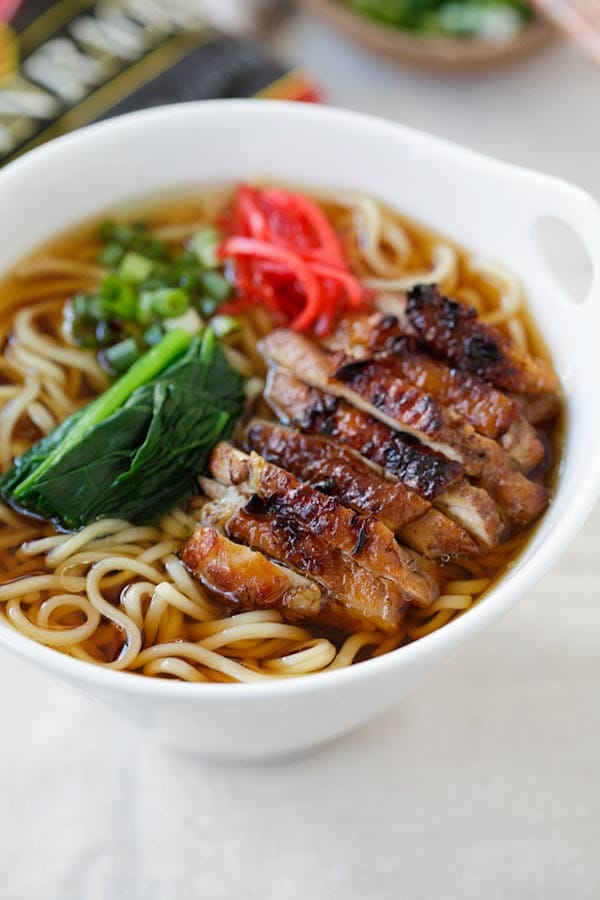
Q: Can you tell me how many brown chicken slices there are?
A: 8